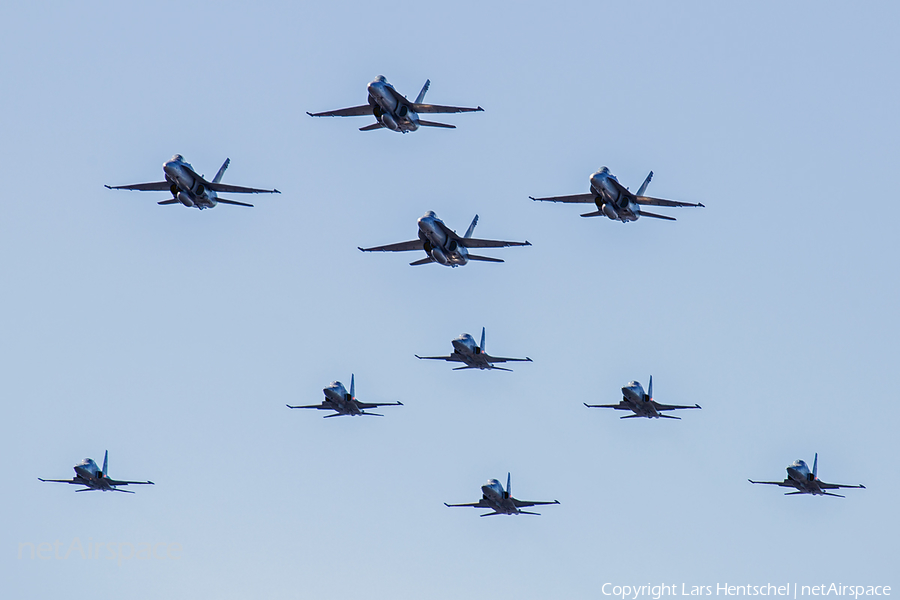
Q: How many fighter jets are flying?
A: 10